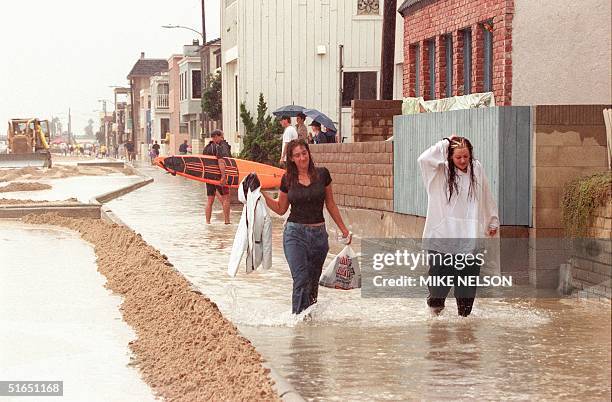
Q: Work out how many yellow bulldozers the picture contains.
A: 1